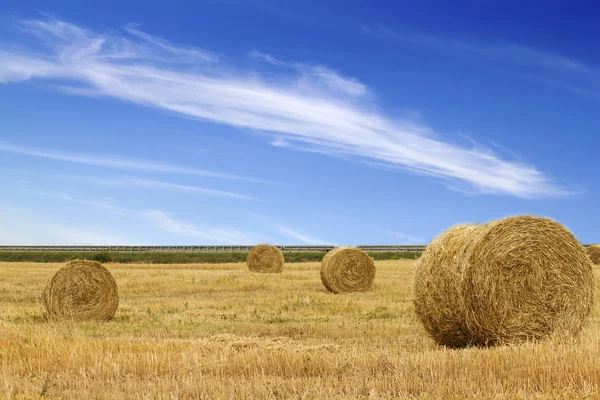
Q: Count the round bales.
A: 5